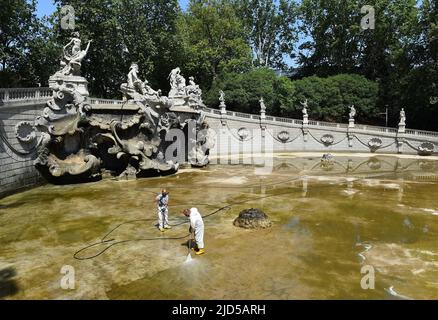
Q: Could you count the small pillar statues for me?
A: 5